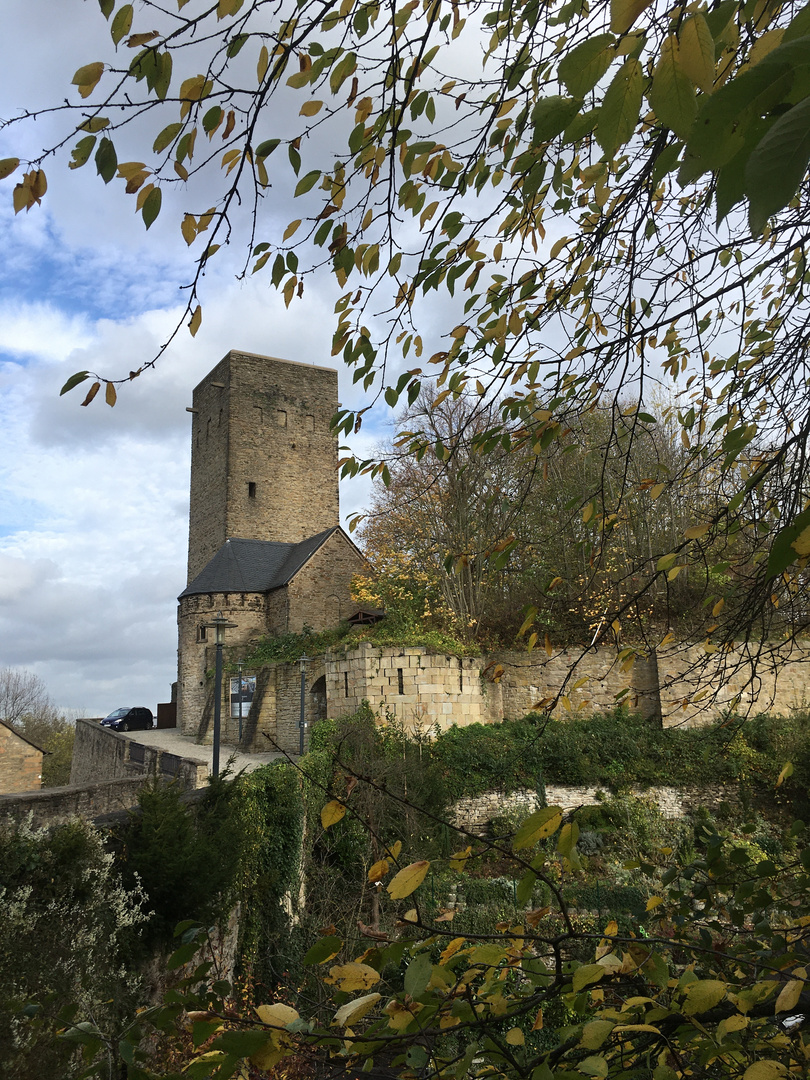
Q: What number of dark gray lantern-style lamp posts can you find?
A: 3